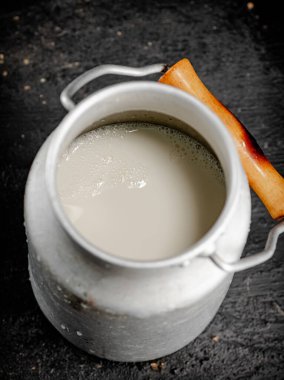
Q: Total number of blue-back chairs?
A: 0